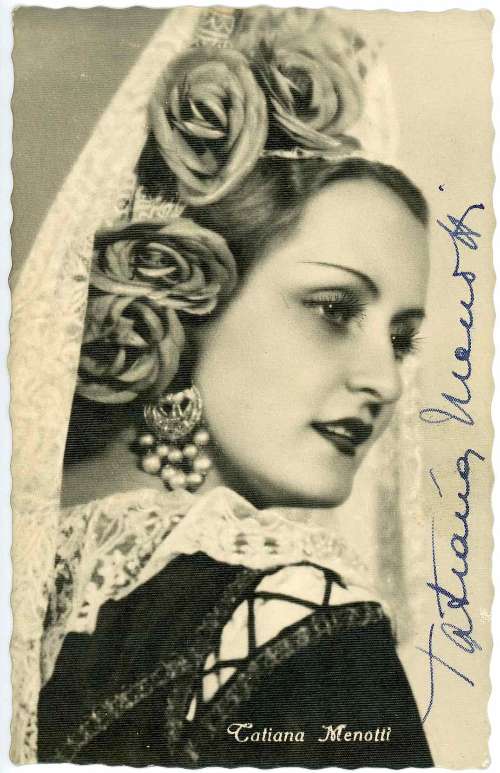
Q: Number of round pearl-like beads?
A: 10